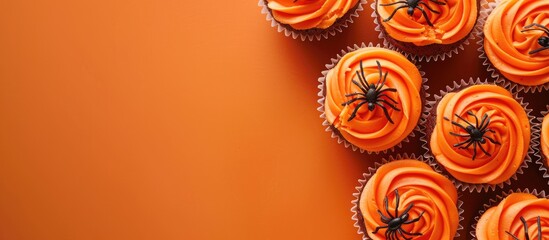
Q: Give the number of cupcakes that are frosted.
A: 8